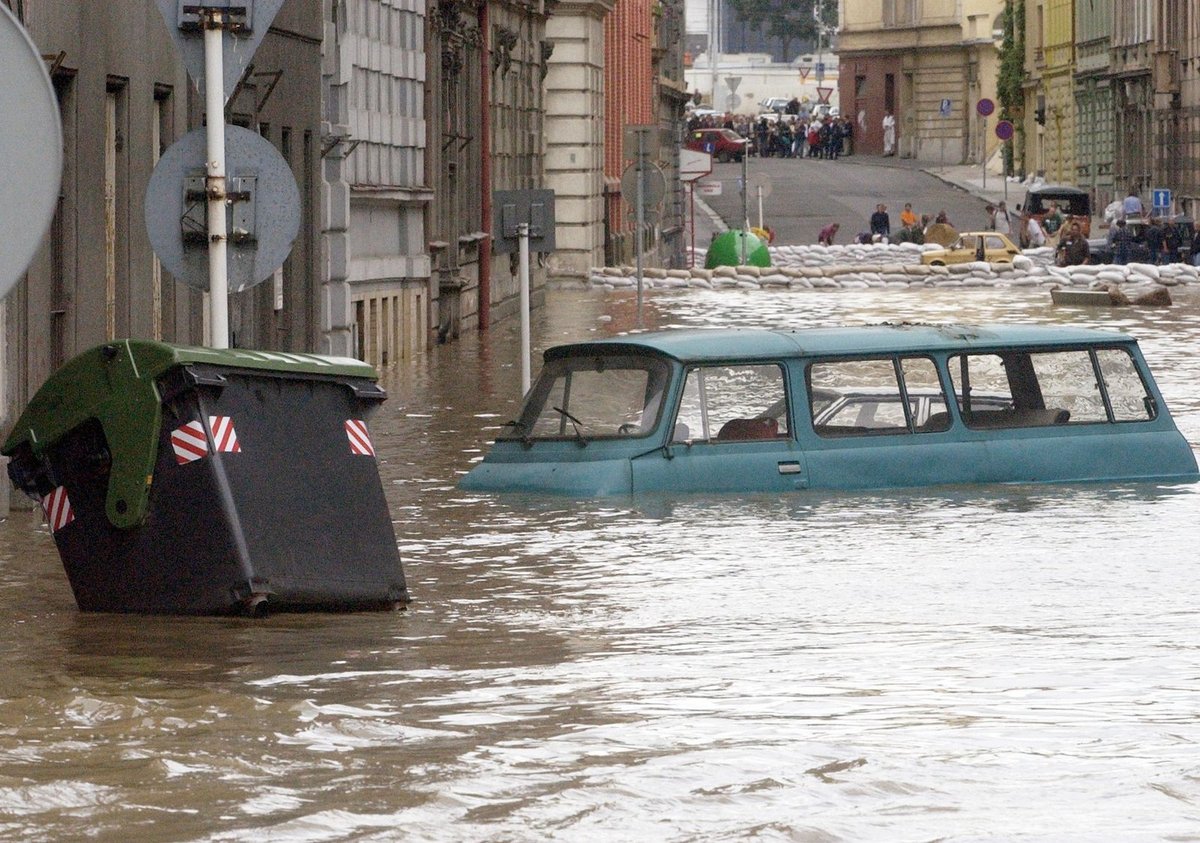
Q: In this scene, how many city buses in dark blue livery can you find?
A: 0